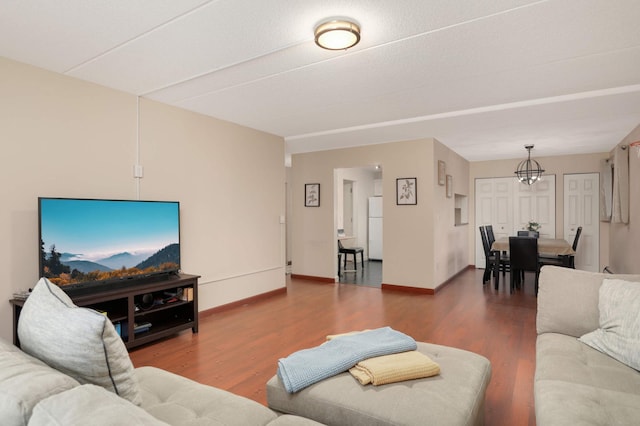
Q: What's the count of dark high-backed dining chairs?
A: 5